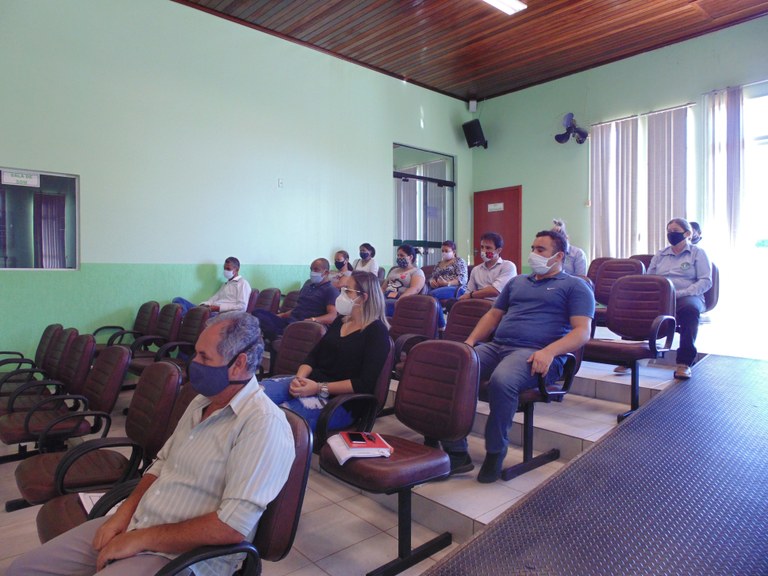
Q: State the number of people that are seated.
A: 13